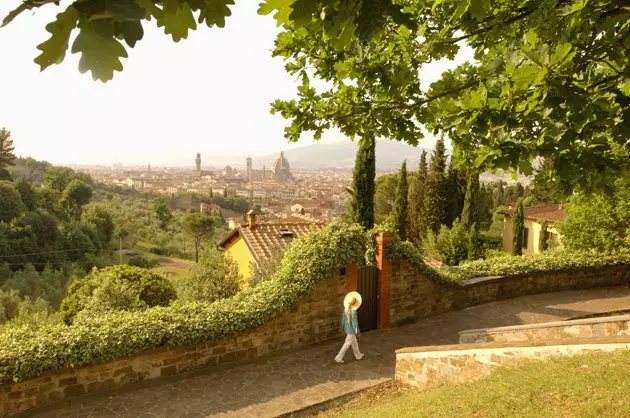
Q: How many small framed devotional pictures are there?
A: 0